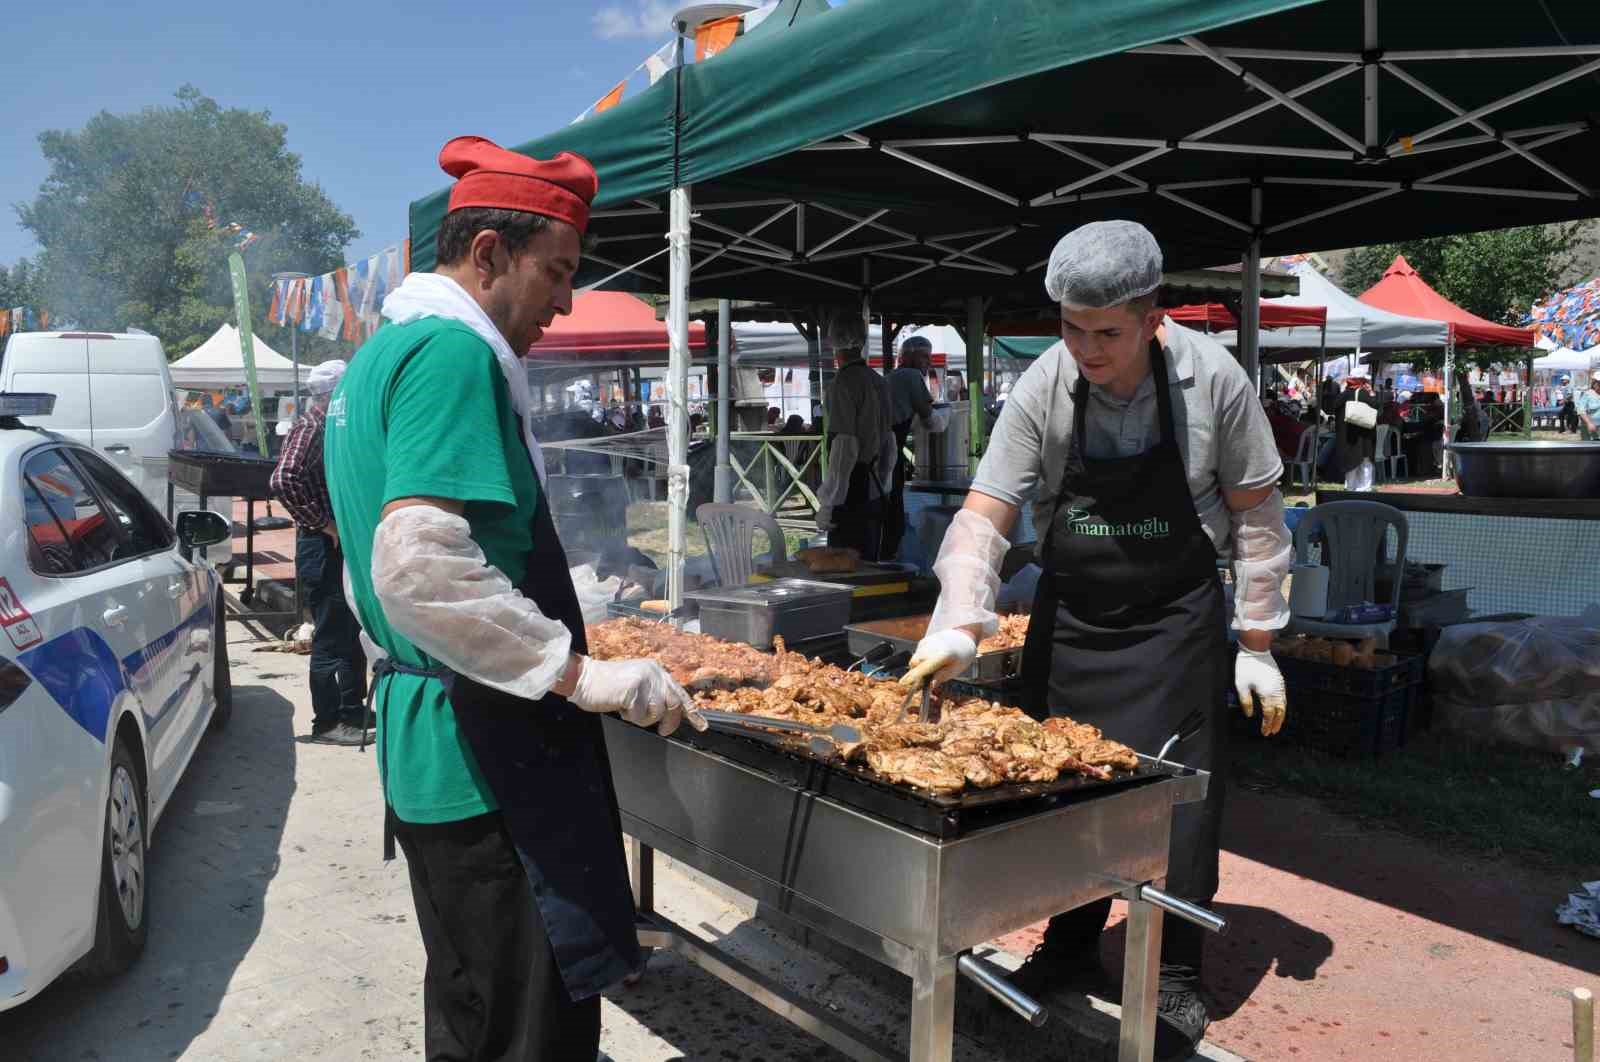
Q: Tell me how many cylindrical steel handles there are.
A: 2